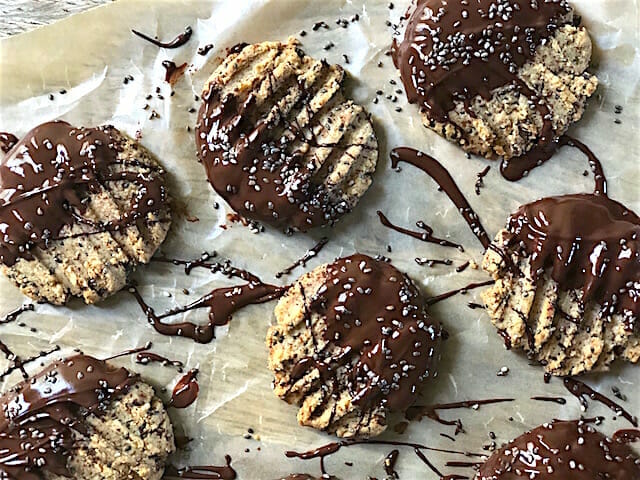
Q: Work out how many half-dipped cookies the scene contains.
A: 7